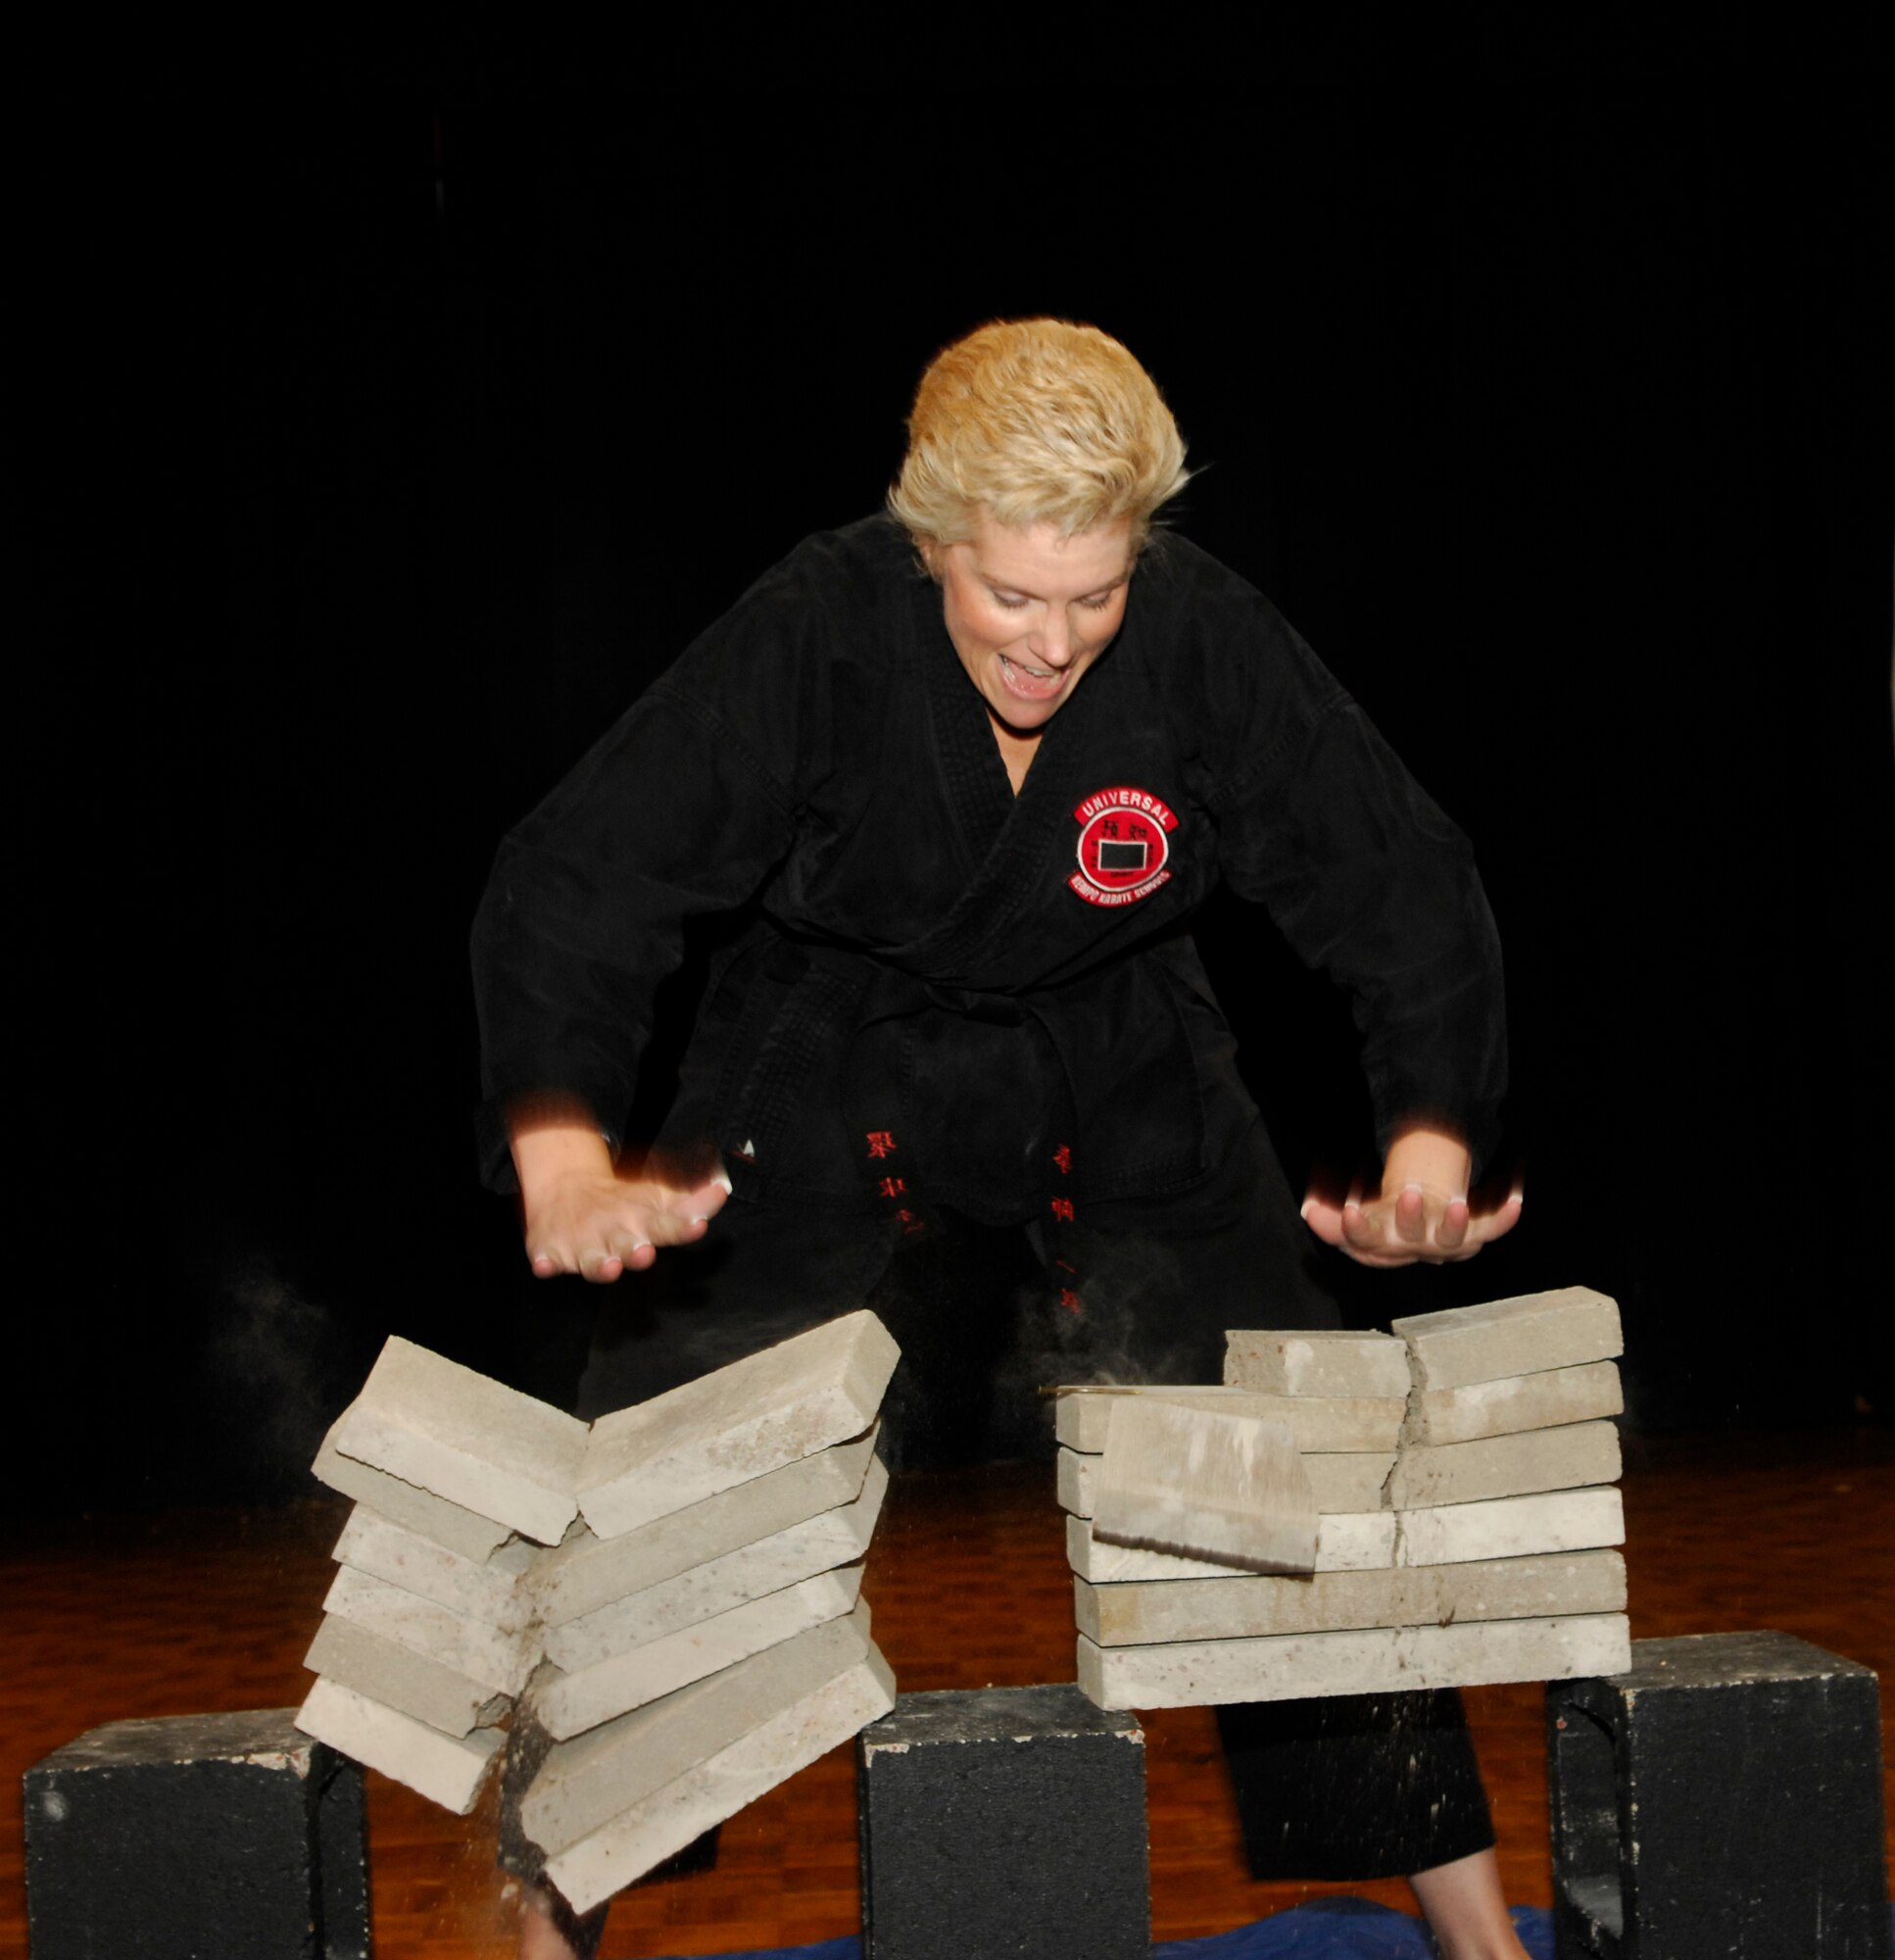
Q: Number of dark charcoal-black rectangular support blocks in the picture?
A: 3